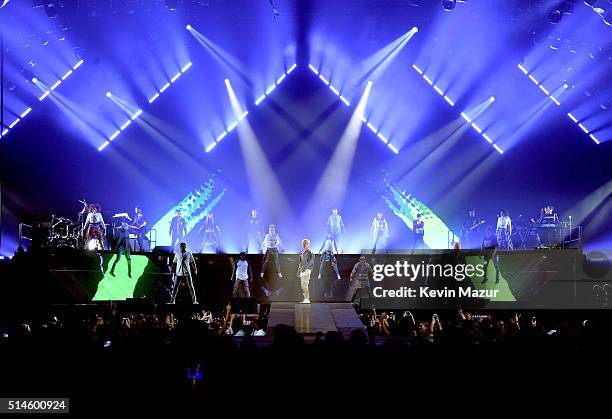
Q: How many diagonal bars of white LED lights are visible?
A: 12